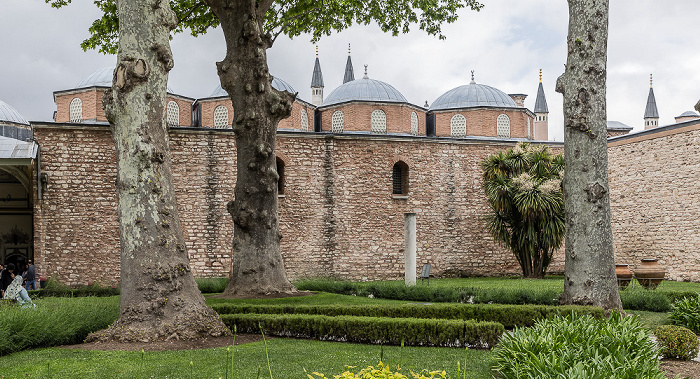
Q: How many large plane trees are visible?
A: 3